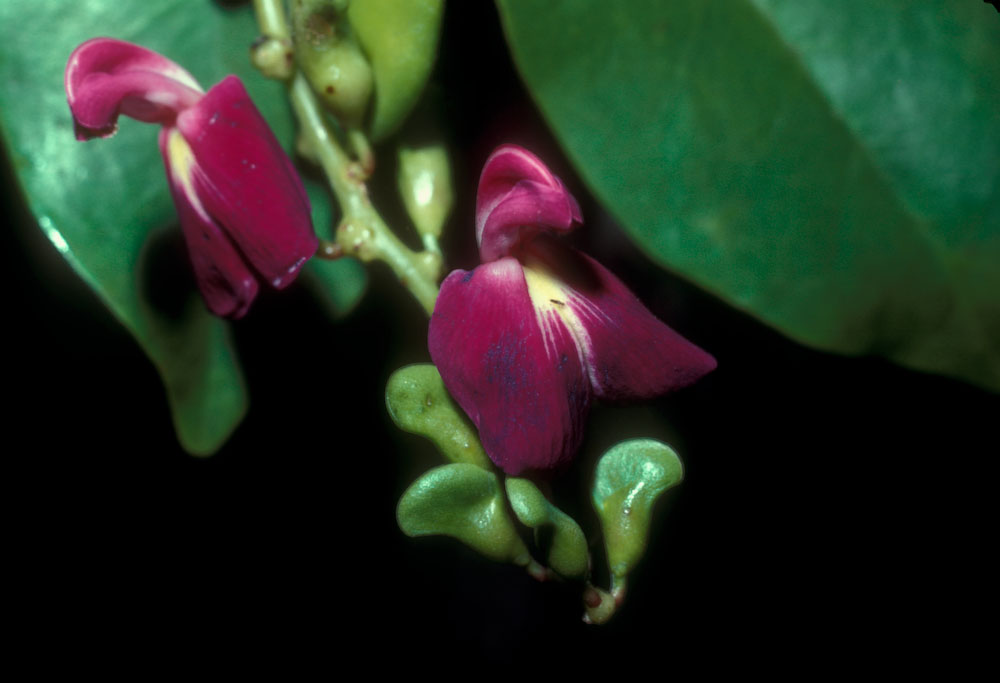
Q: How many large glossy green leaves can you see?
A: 2